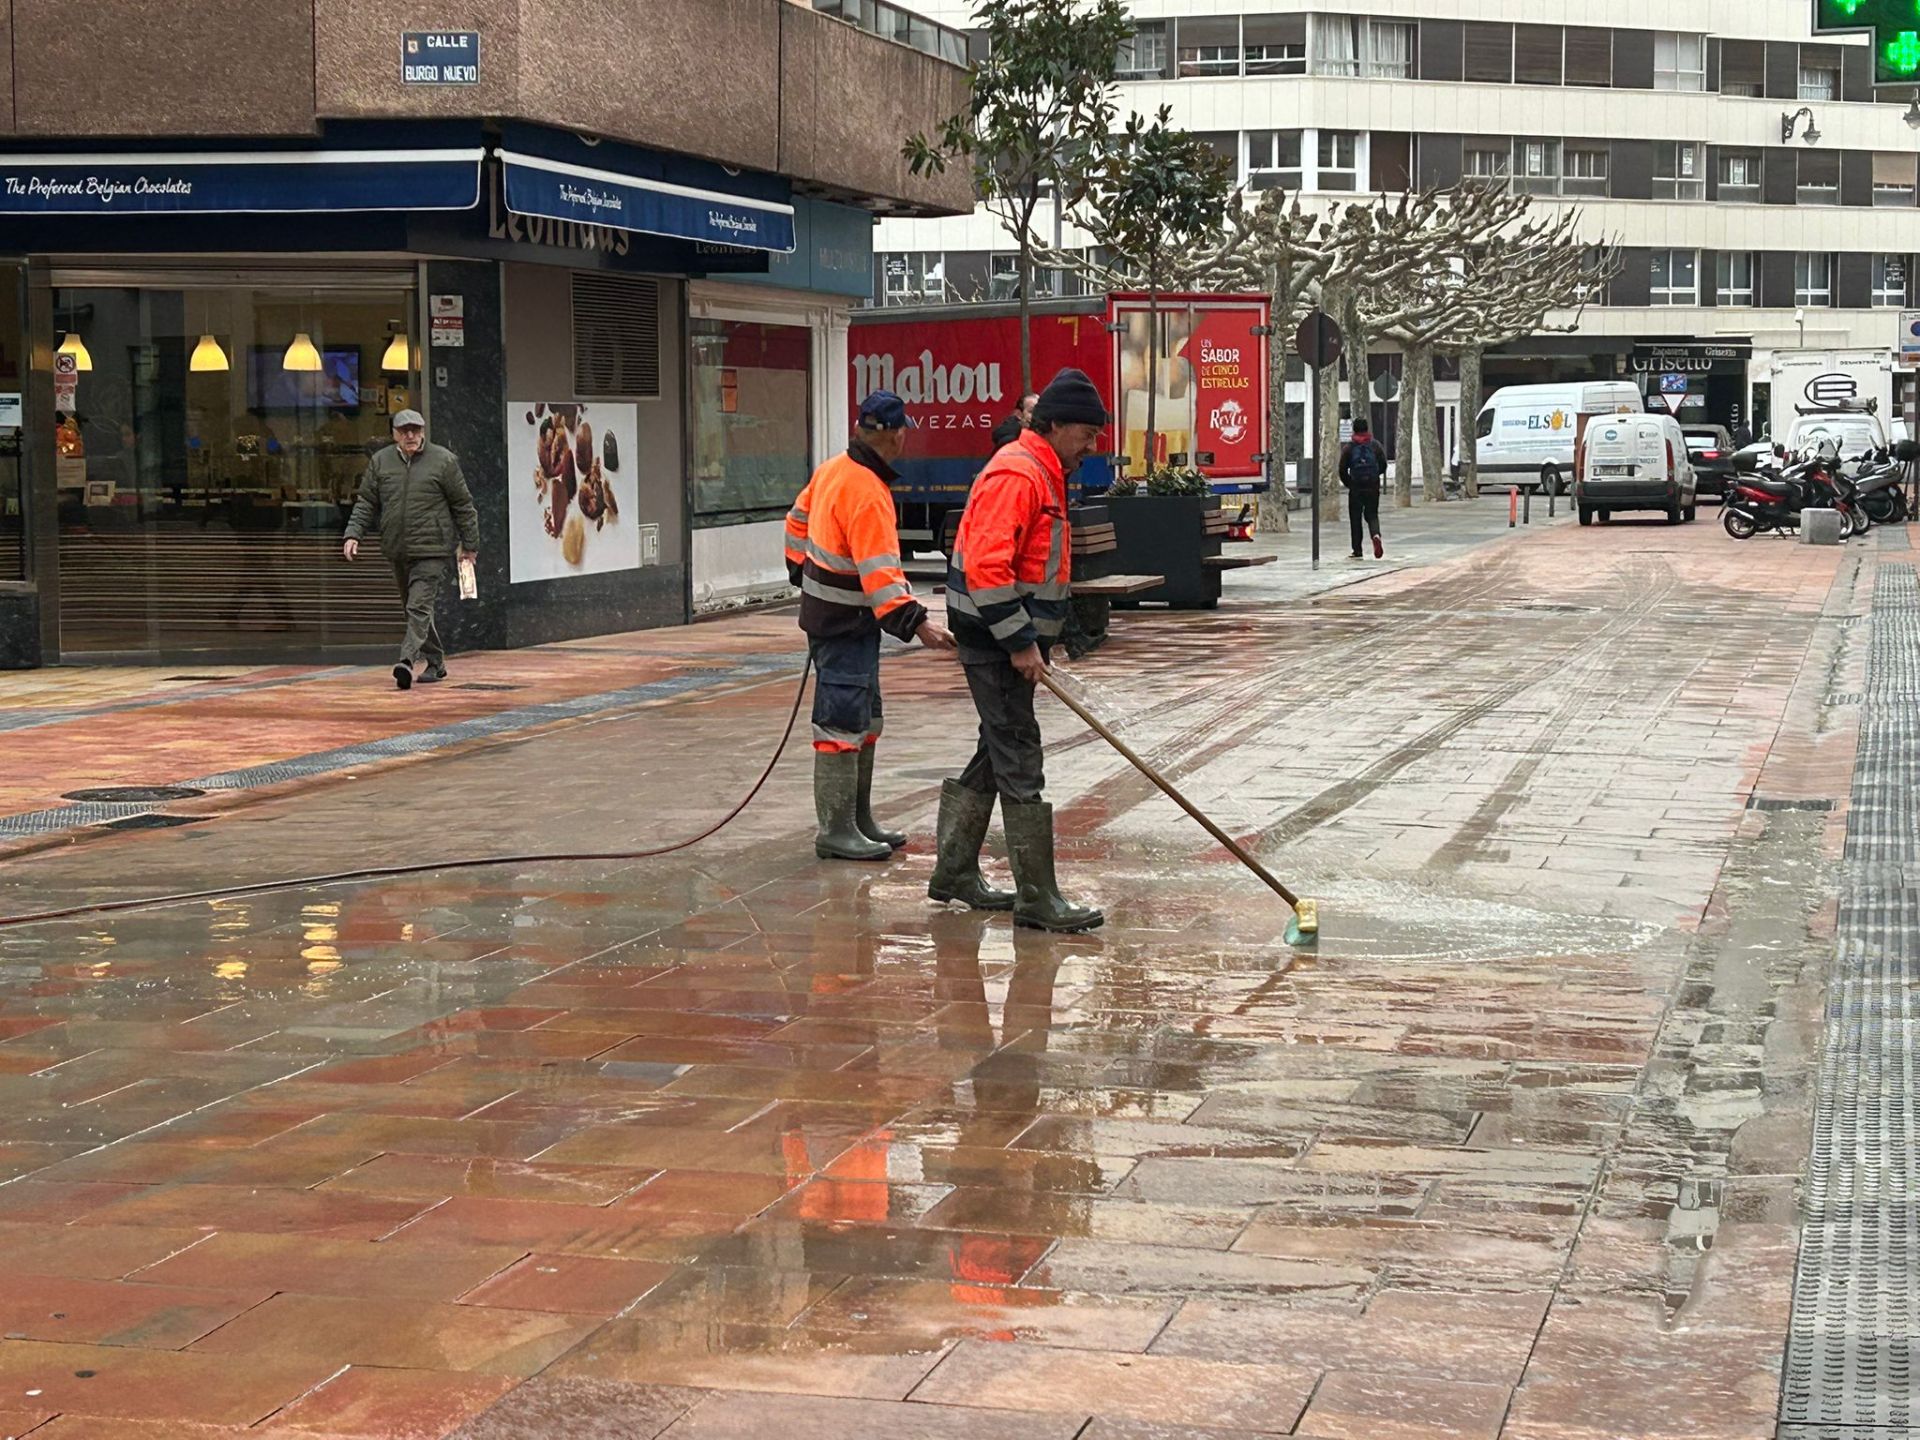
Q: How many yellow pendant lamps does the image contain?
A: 4